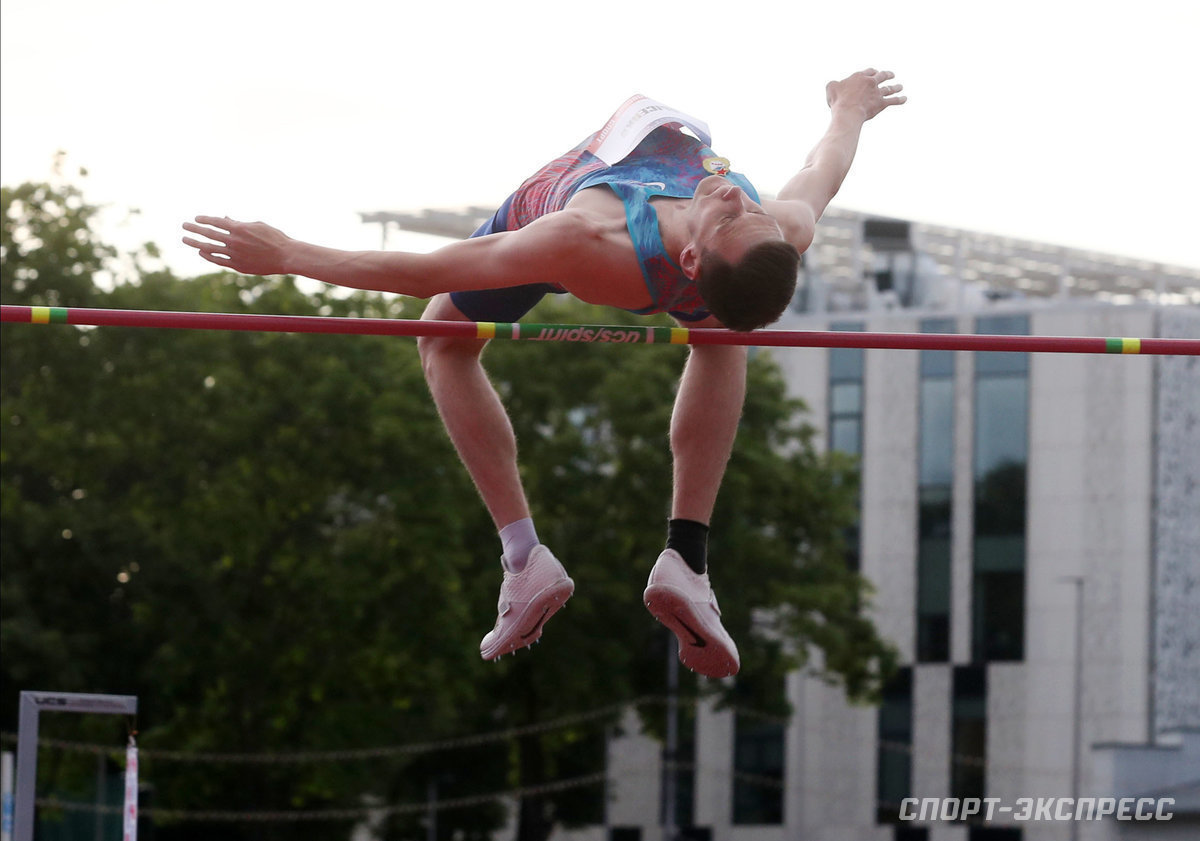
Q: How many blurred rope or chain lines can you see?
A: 2